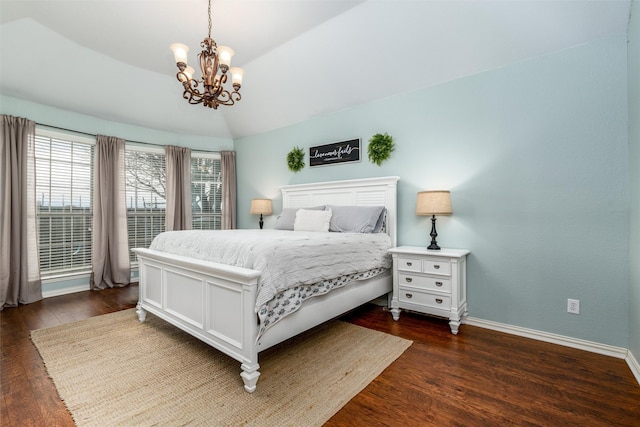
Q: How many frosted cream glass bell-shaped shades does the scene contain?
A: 5